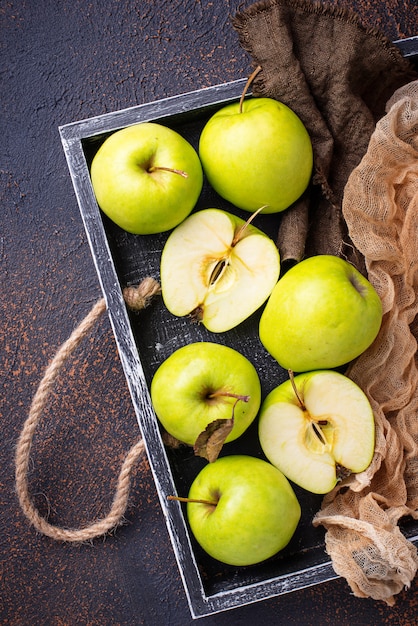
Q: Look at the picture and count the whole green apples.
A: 5